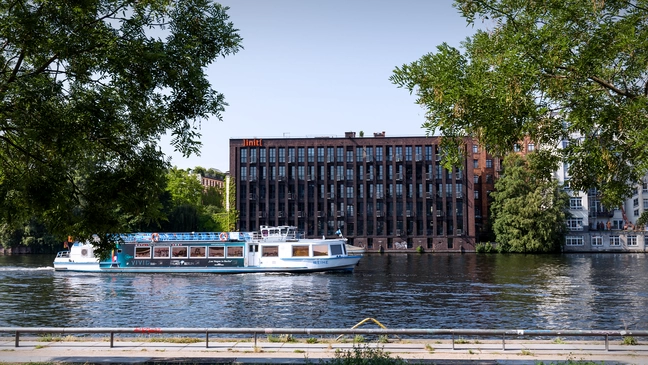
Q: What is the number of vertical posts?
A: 7